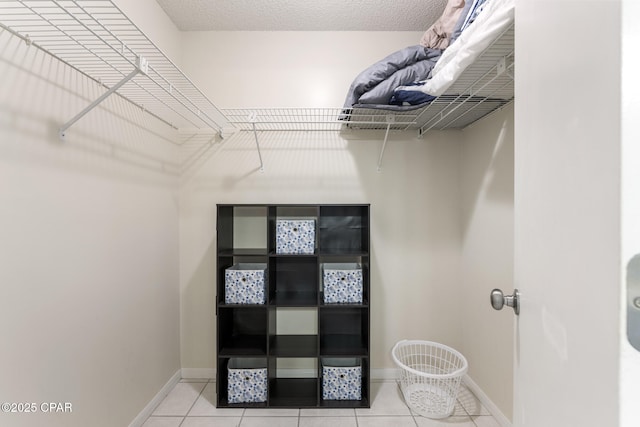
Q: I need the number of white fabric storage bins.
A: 5